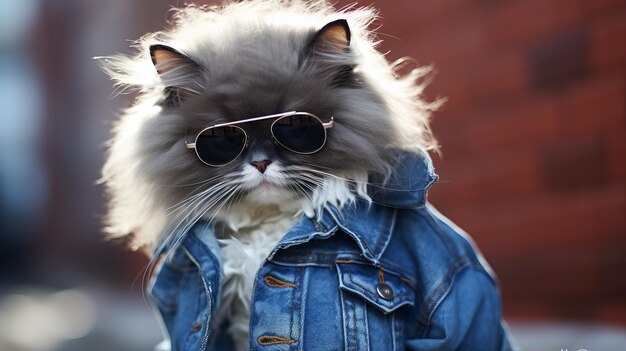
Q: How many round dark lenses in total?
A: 2